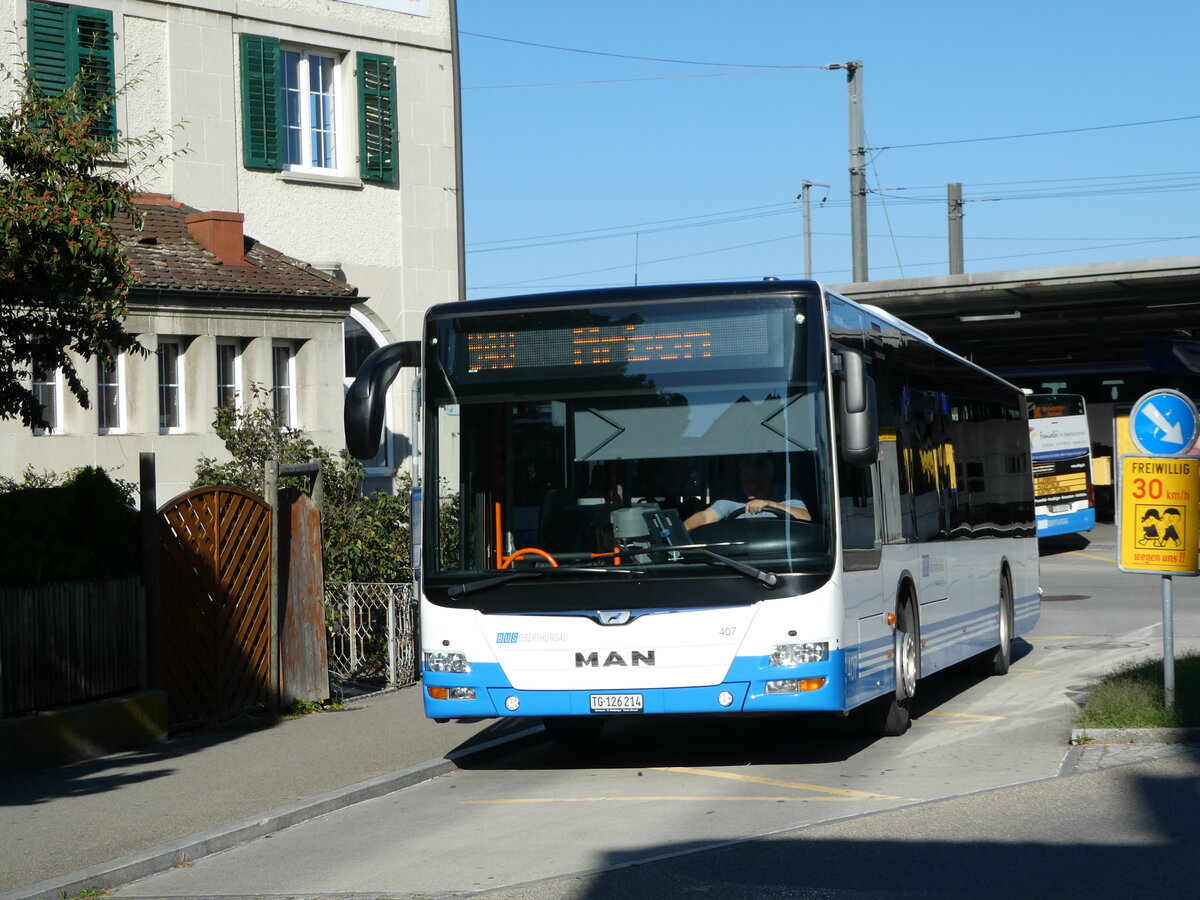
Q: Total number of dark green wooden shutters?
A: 4